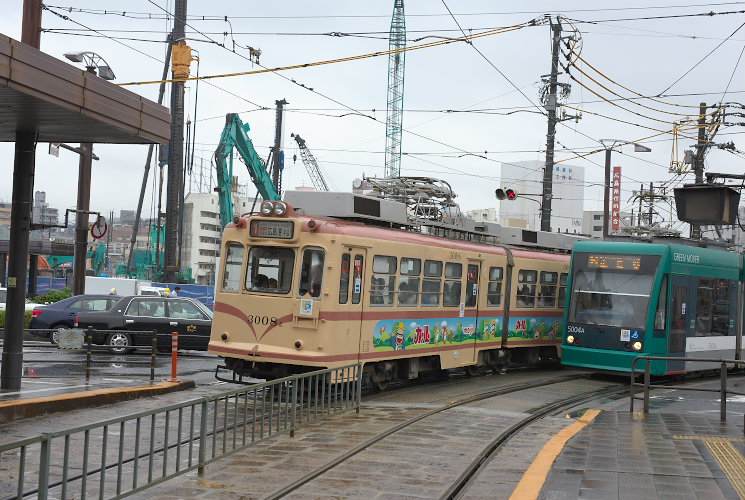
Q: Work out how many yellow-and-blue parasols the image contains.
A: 0